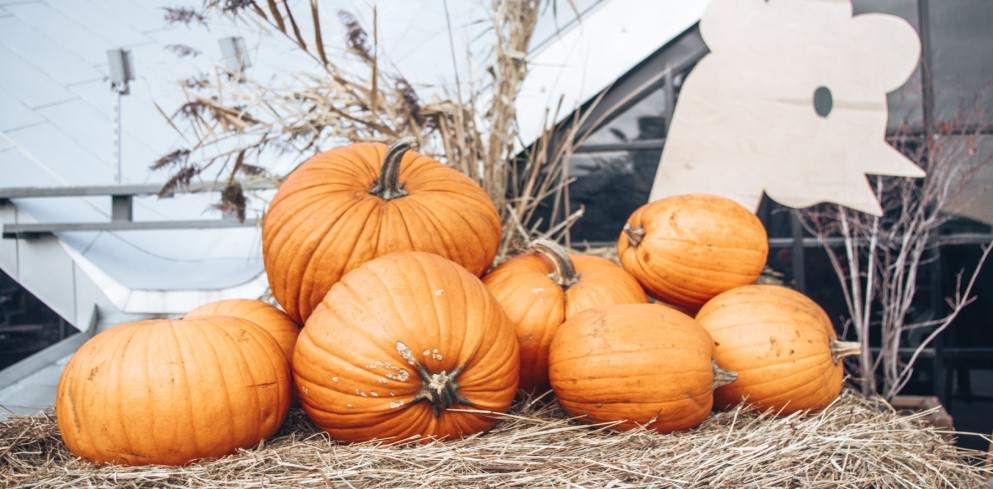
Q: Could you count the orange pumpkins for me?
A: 8